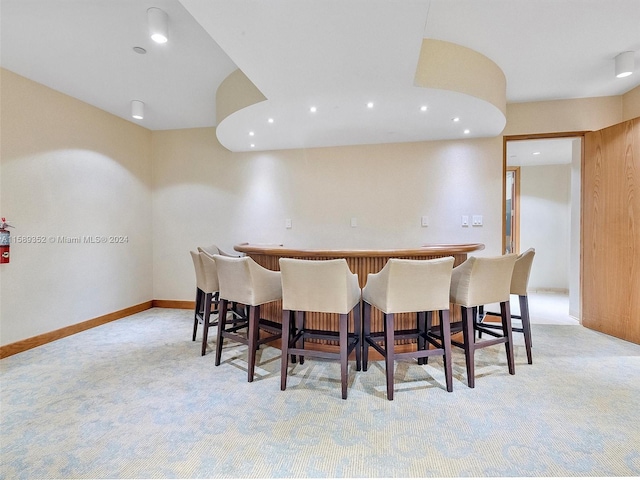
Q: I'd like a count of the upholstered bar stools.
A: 7